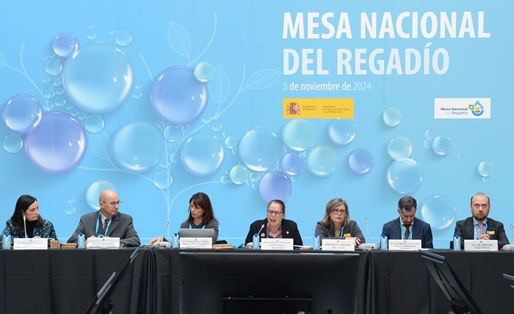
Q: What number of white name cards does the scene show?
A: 7